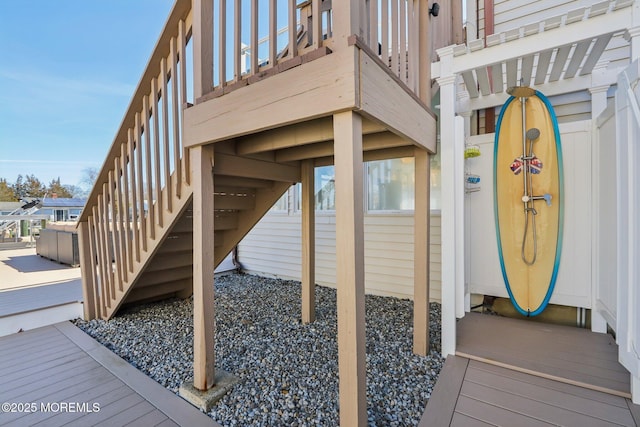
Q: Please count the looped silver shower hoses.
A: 1